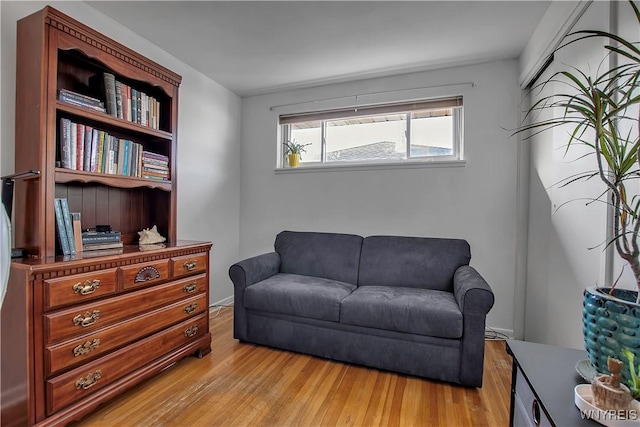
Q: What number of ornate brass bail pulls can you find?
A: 8